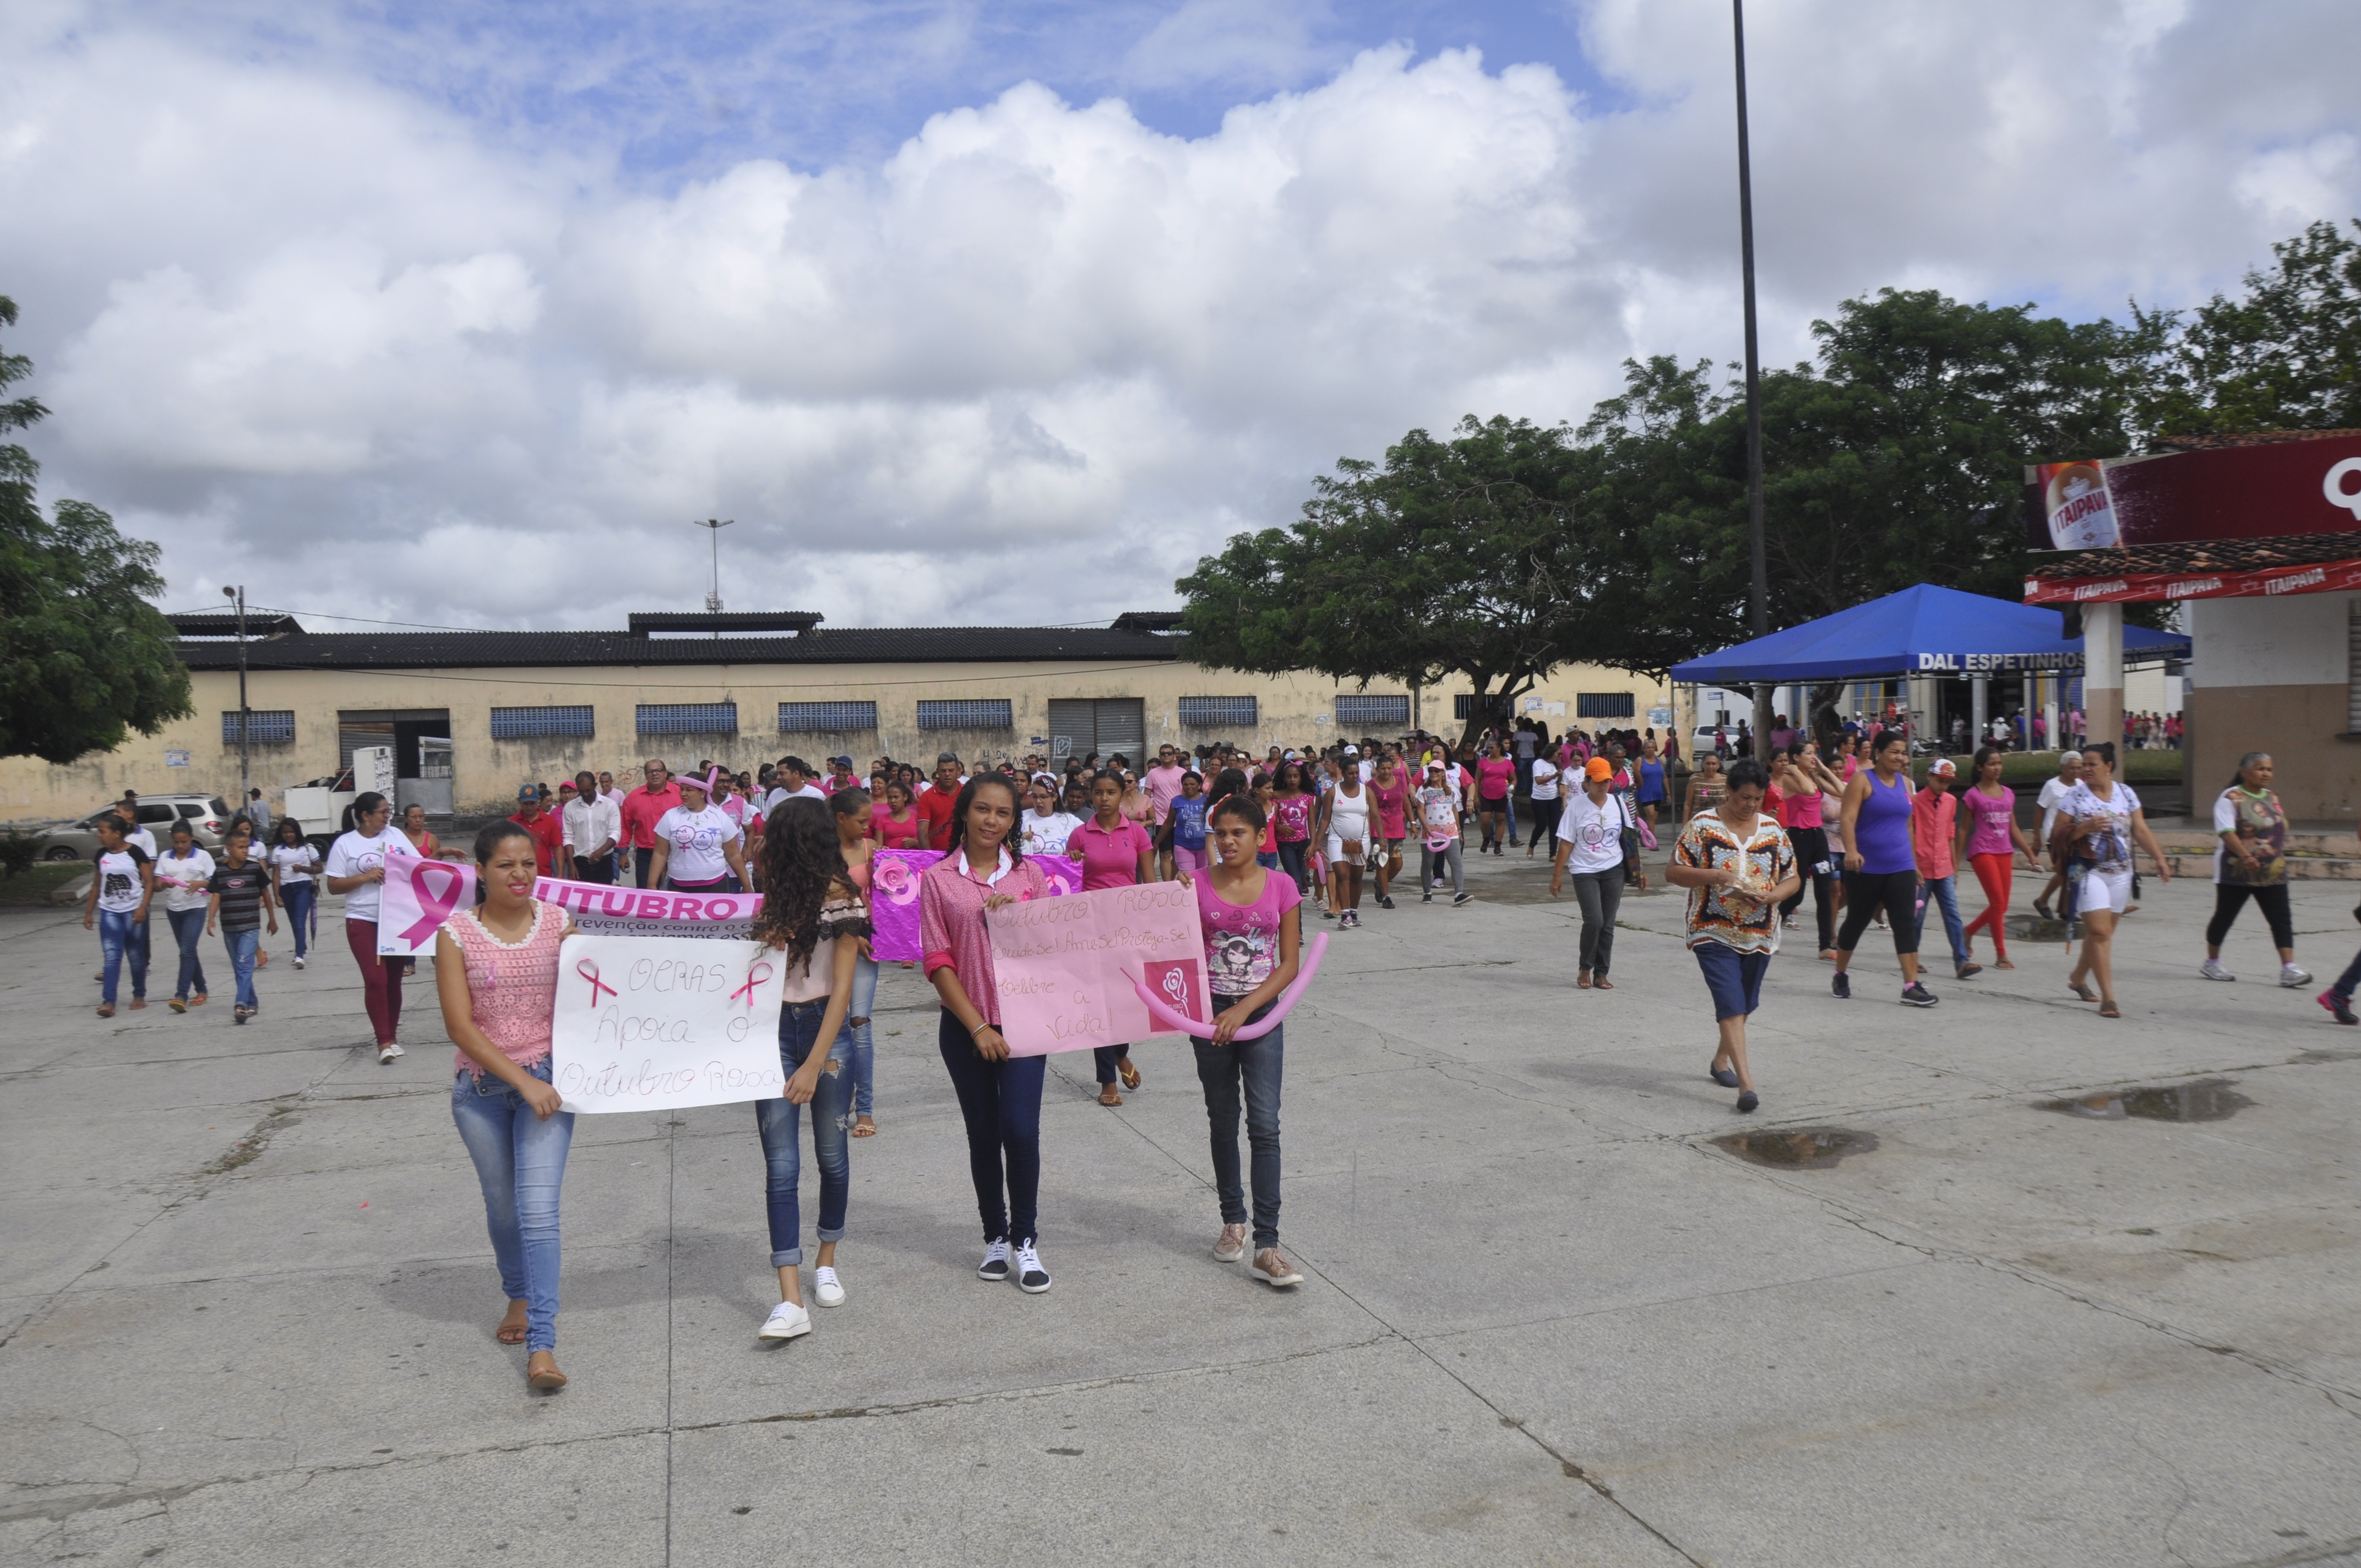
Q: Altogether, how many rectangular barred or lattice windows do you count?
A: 9